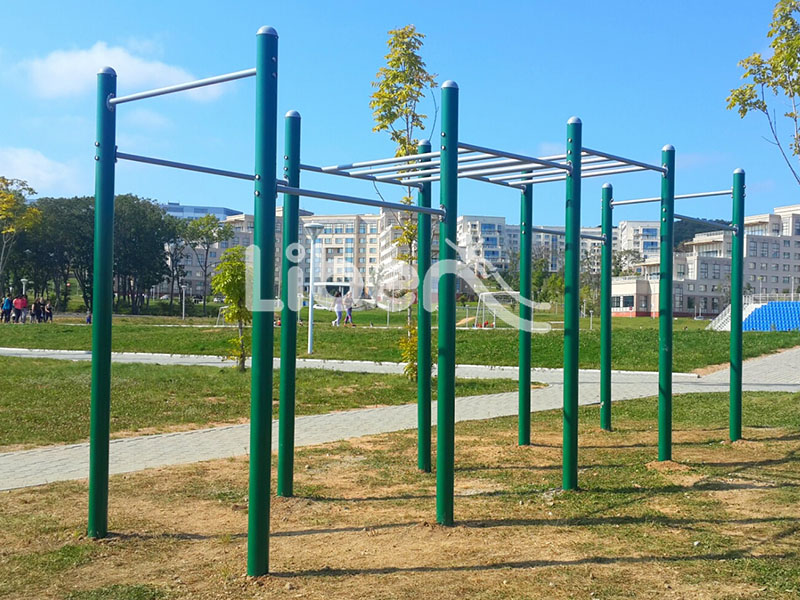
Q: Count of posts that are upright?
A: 10